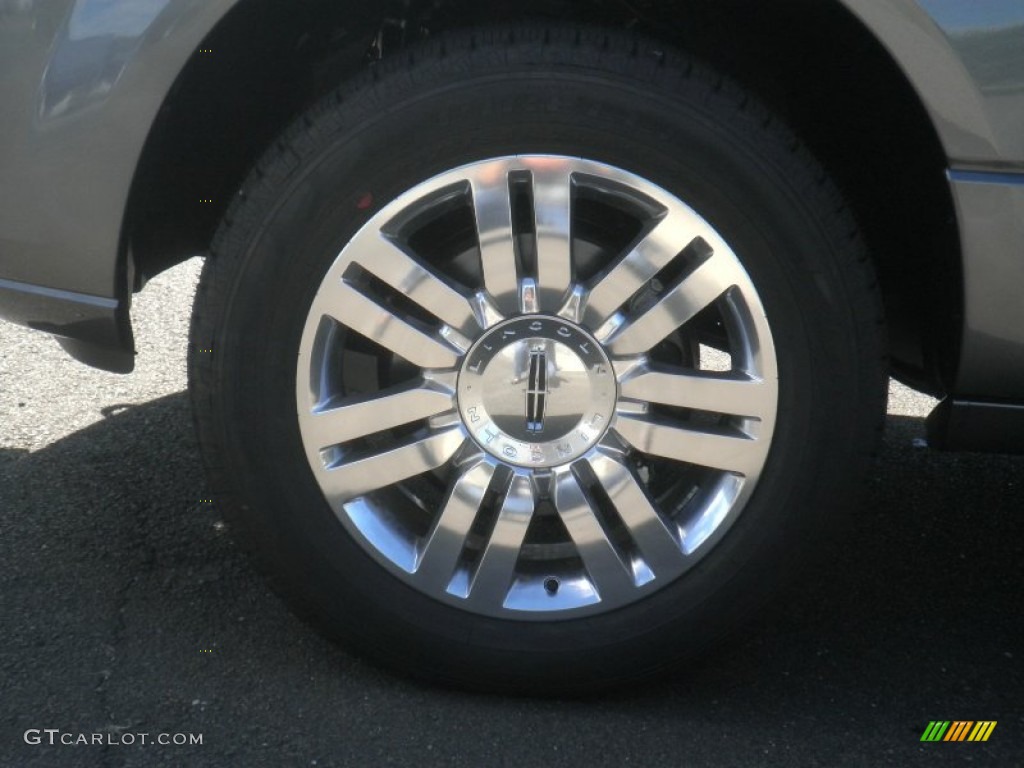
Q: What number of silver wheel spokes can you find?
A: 14